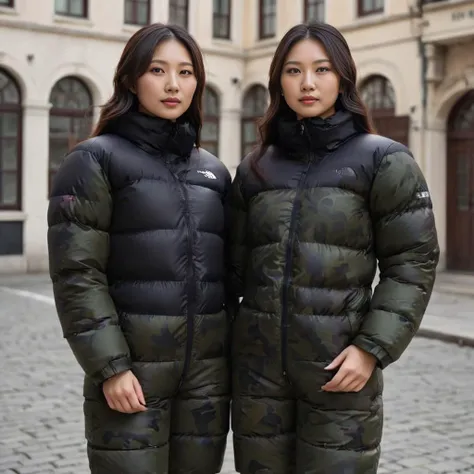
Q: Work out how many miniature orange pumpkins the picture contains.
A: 0